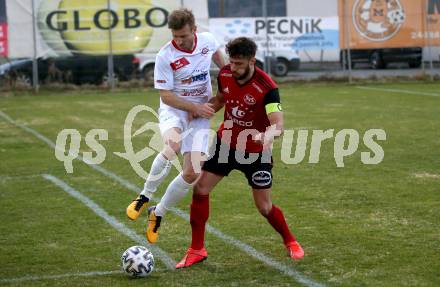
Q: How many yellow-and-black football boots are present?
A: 2